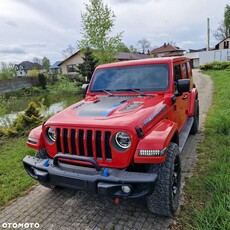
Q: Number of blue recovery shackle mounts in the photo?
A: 2